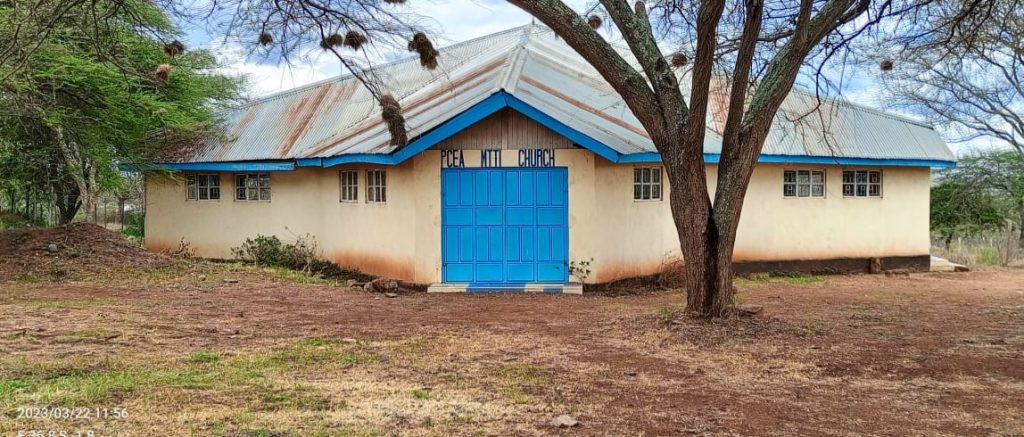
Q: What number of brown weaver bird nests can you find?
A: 11